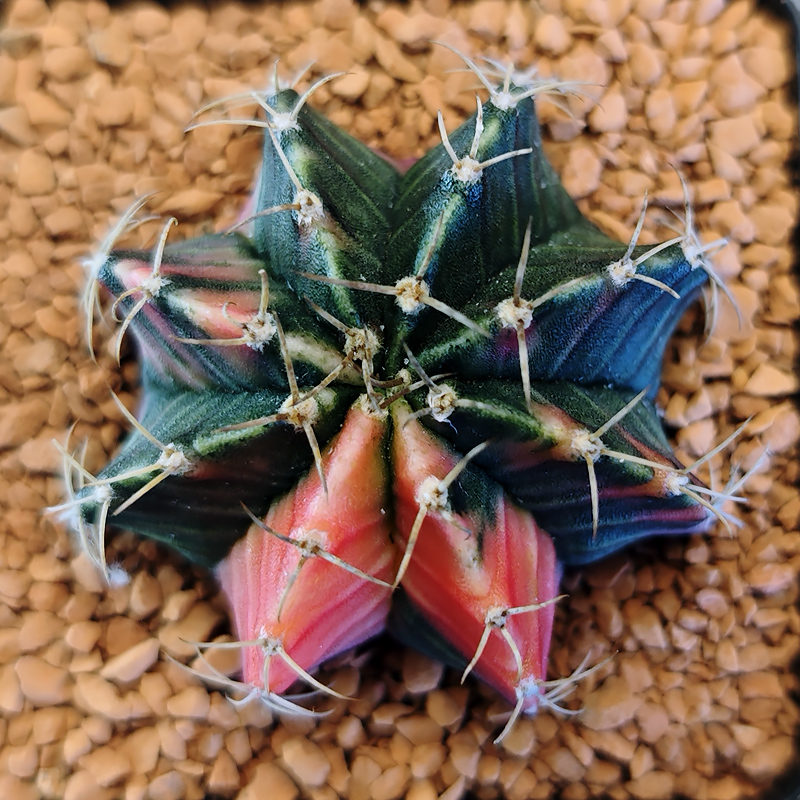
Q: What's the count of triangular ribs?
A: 8